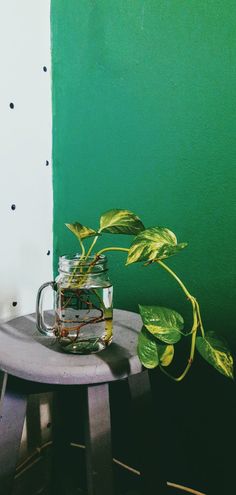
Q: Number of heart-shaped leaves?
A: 6